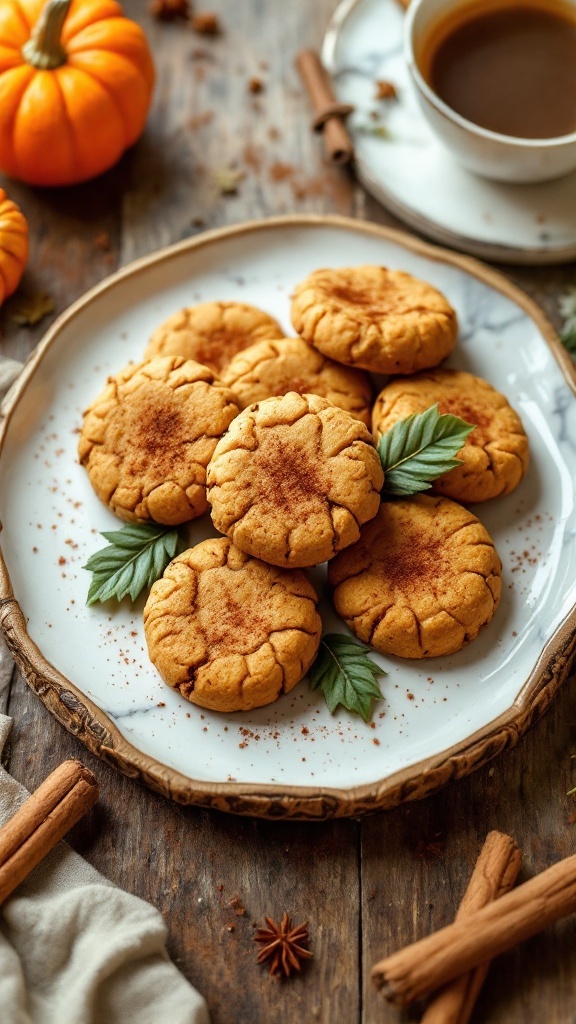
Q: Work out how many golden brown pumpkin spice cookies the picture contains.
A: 8